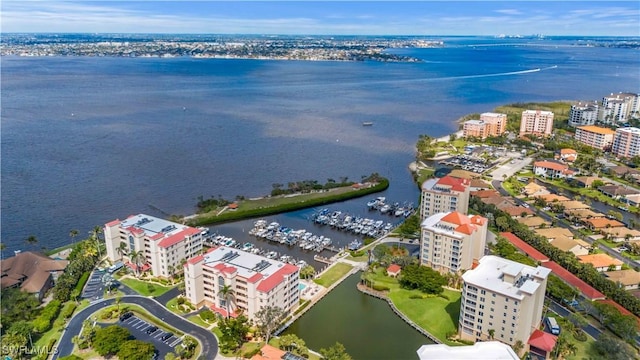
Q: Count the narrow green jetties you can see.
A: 1